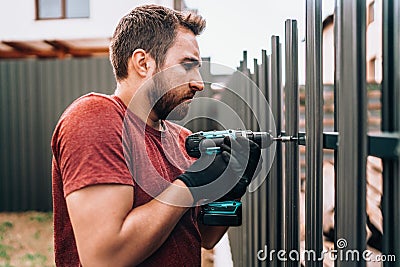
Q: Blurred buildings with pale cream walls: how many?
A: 2